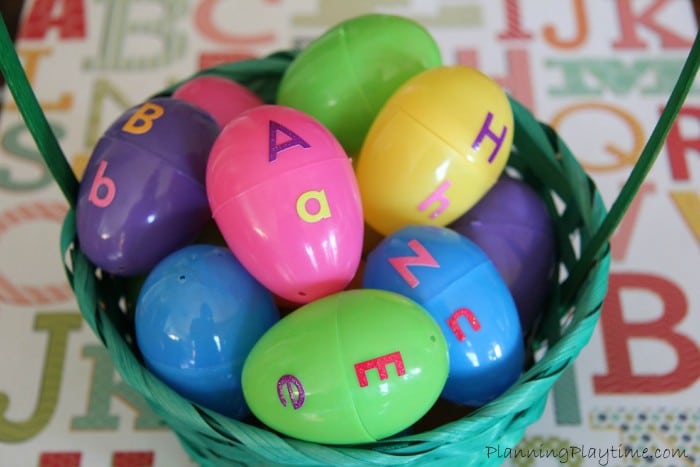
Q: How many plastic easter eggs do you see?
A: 9